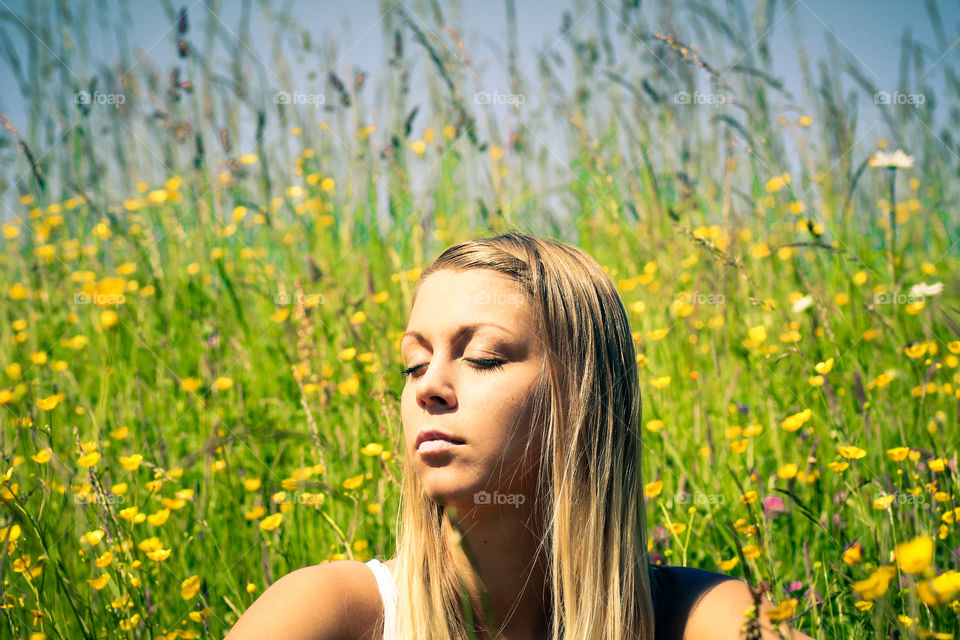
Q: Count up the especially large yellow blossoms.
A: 3